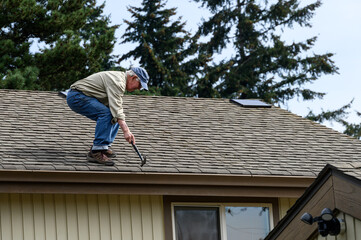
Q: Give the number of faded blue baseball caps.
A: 1